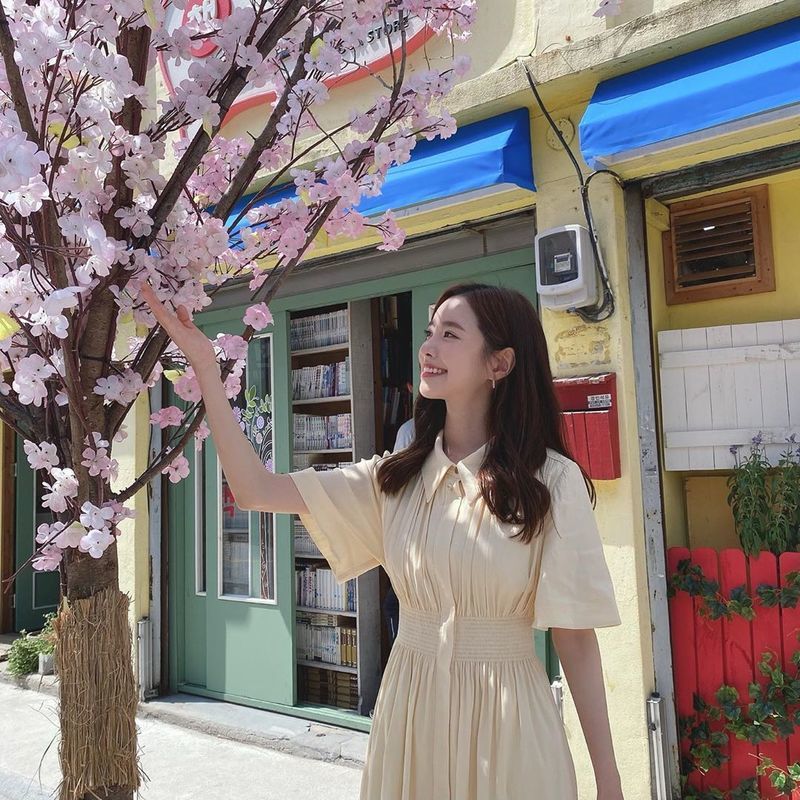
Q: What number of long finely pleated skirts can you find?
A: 1